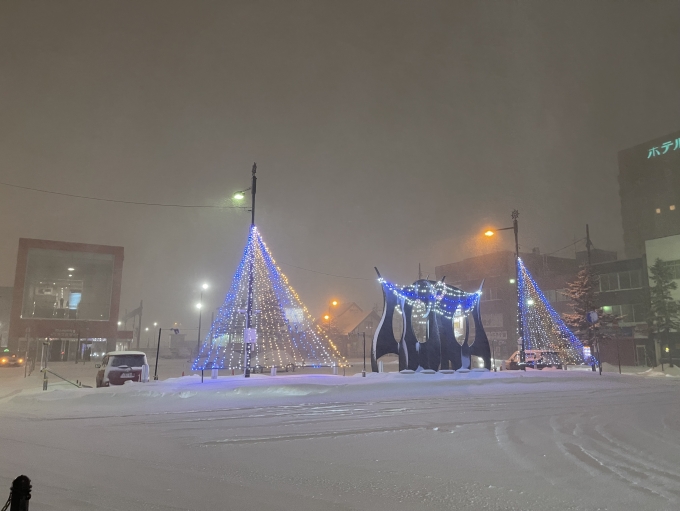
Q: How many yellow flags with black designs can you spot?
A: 0